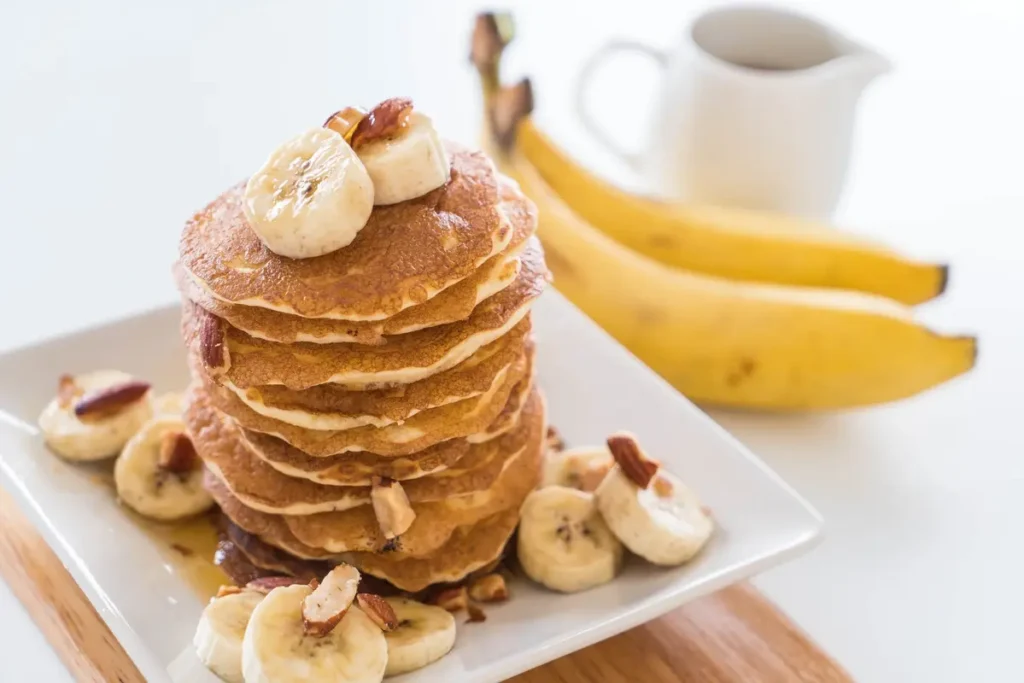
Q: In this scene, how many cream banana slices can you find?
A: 11